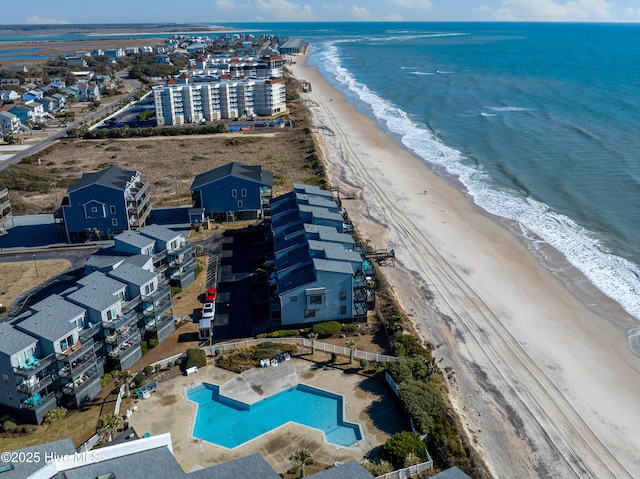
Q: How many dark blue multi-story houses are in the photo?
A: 2